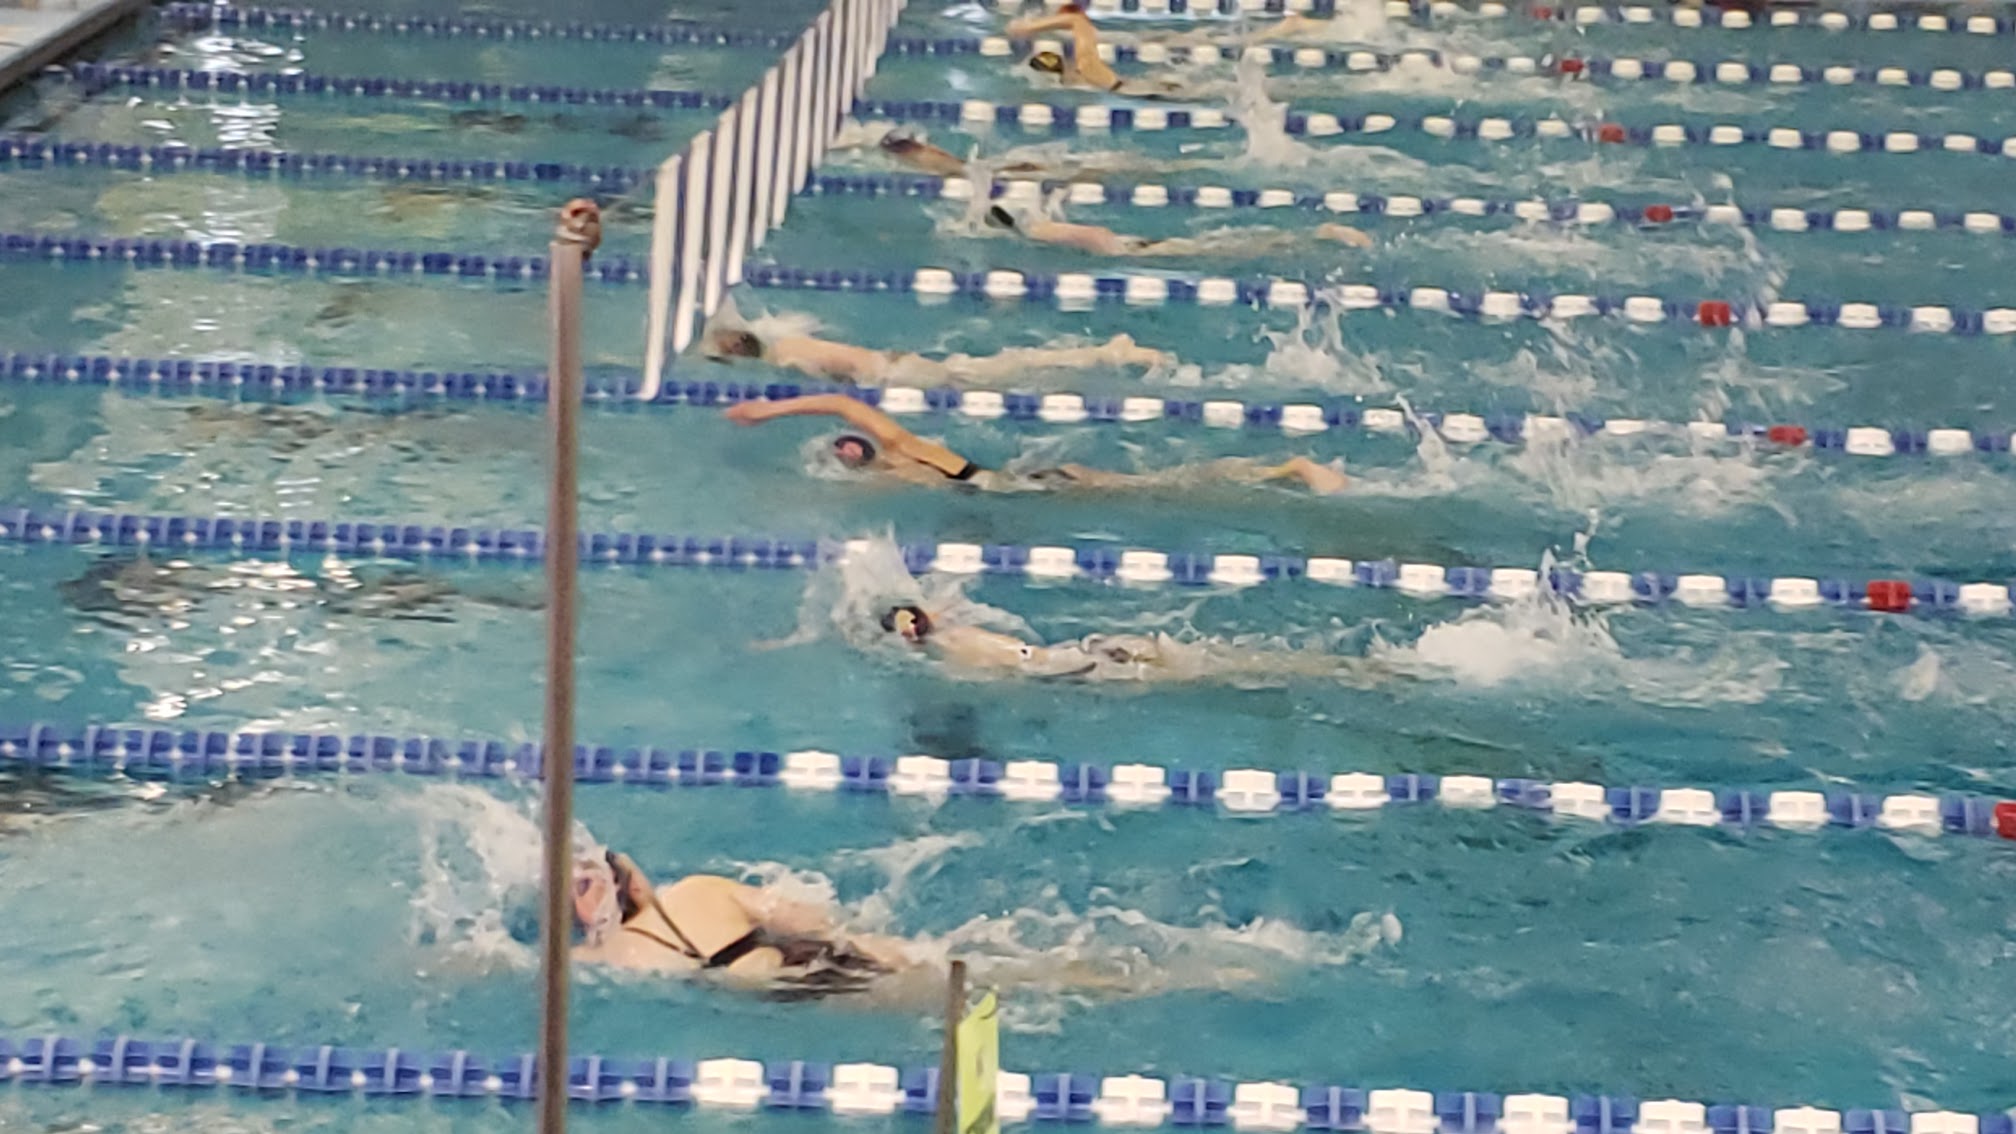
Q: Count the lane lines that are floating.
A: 9